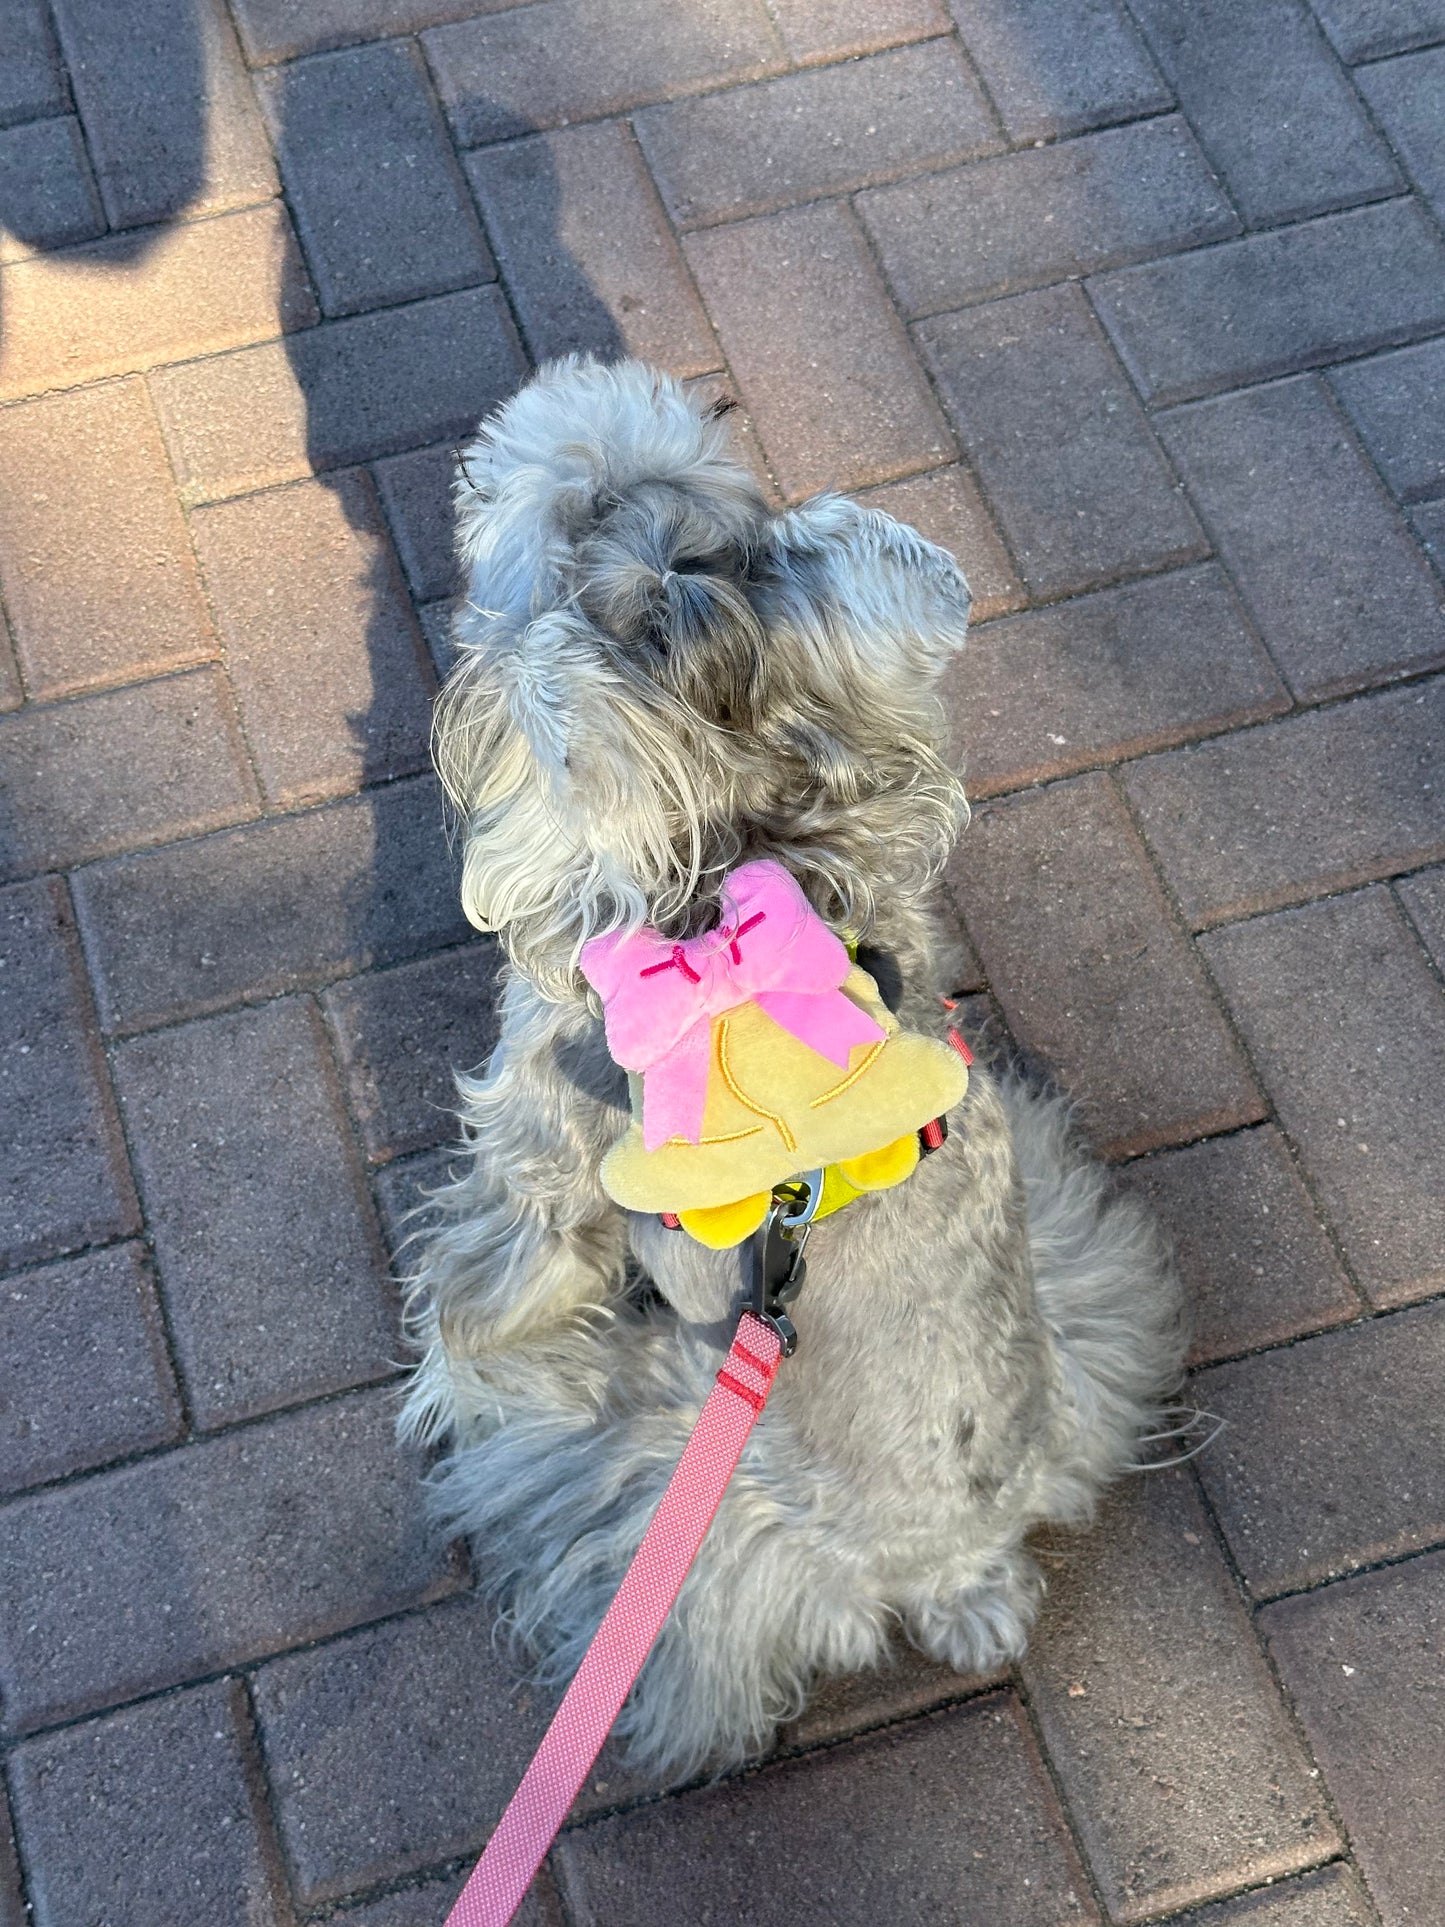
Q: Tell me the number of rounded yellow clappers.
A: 2